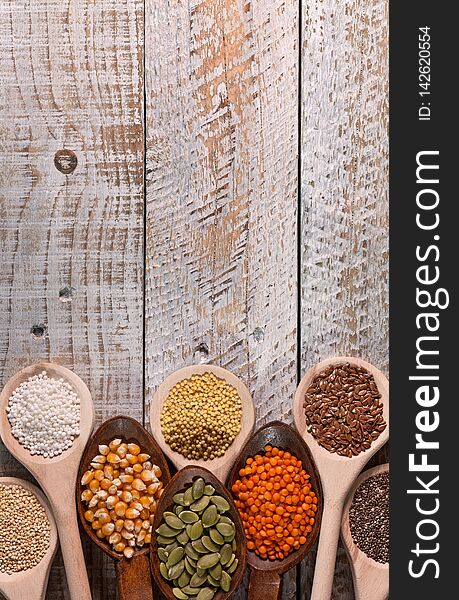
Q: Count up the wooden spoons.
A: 8